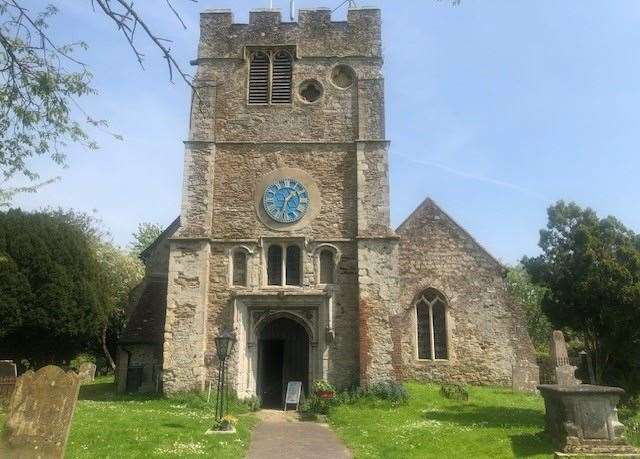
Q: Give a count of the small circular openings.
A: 2